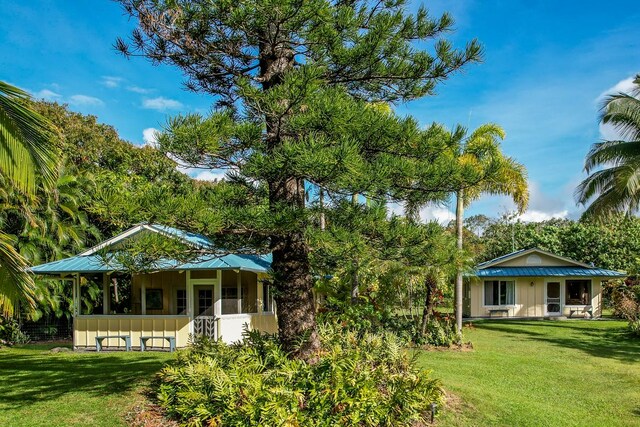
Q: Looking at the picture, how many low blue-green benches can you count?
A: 2